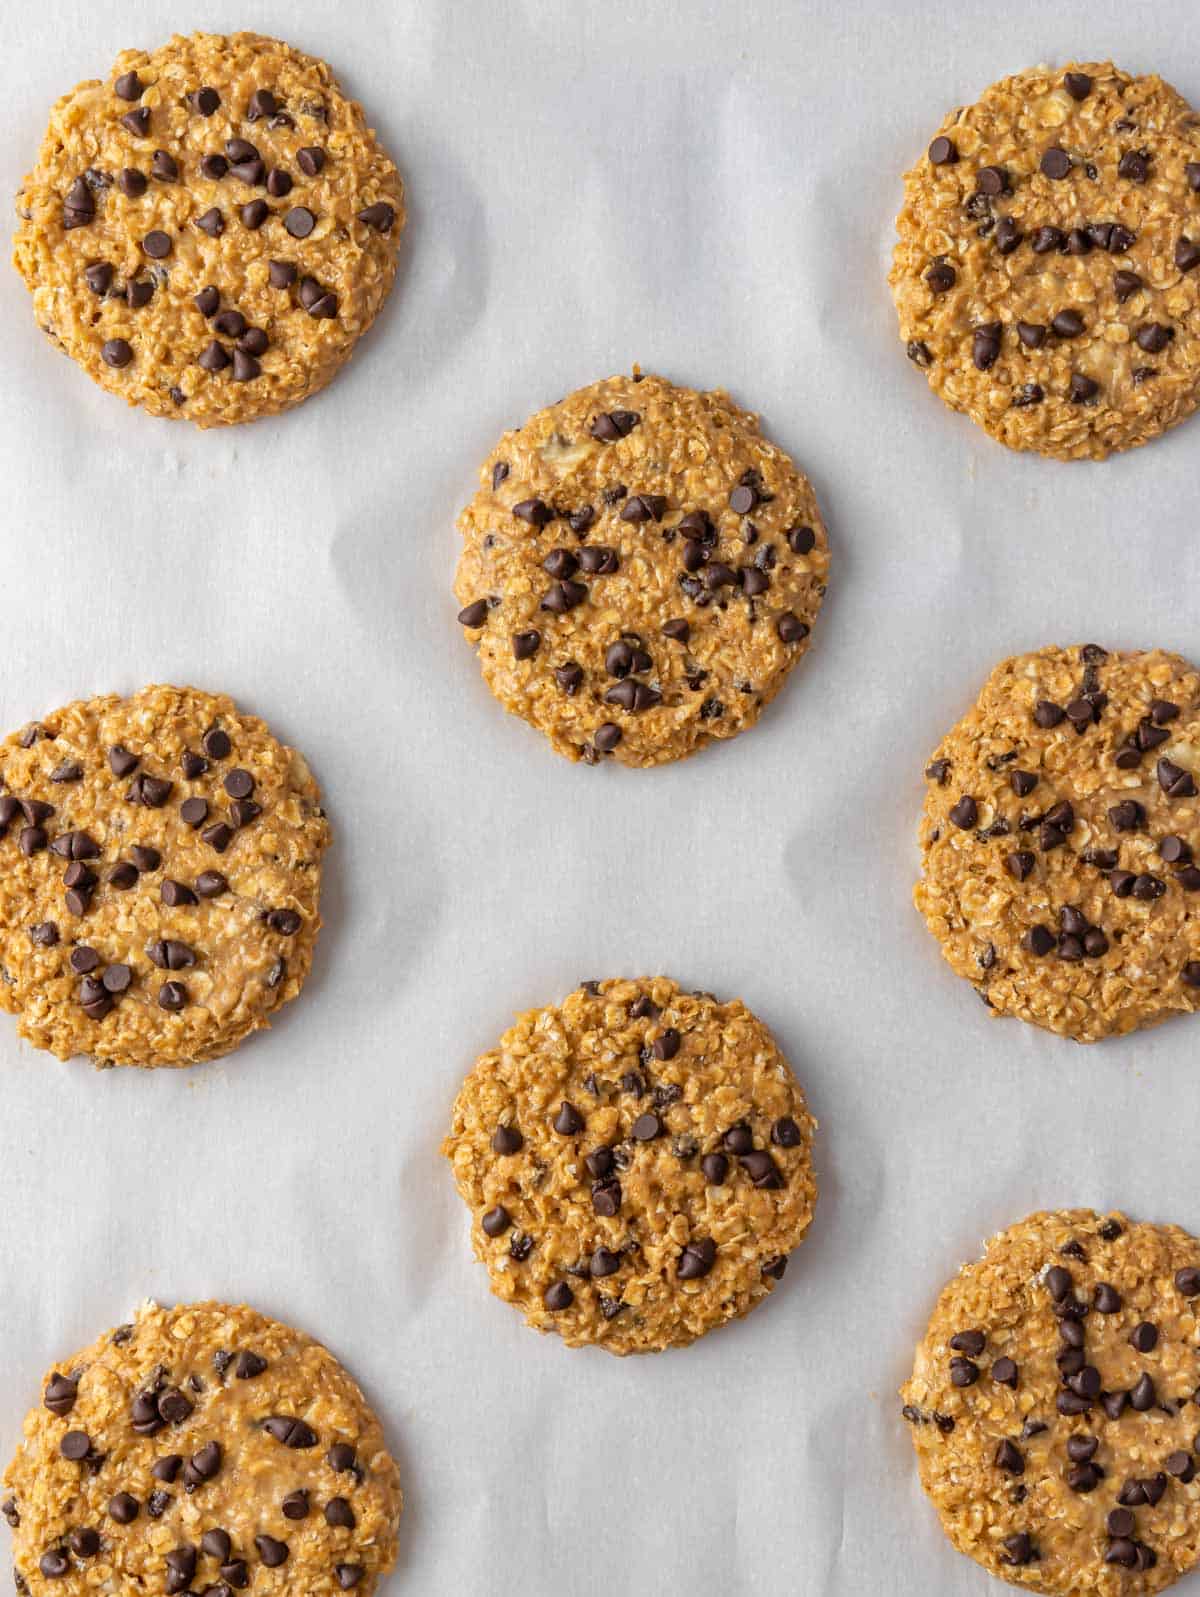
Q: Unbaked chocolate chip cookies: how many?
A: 8